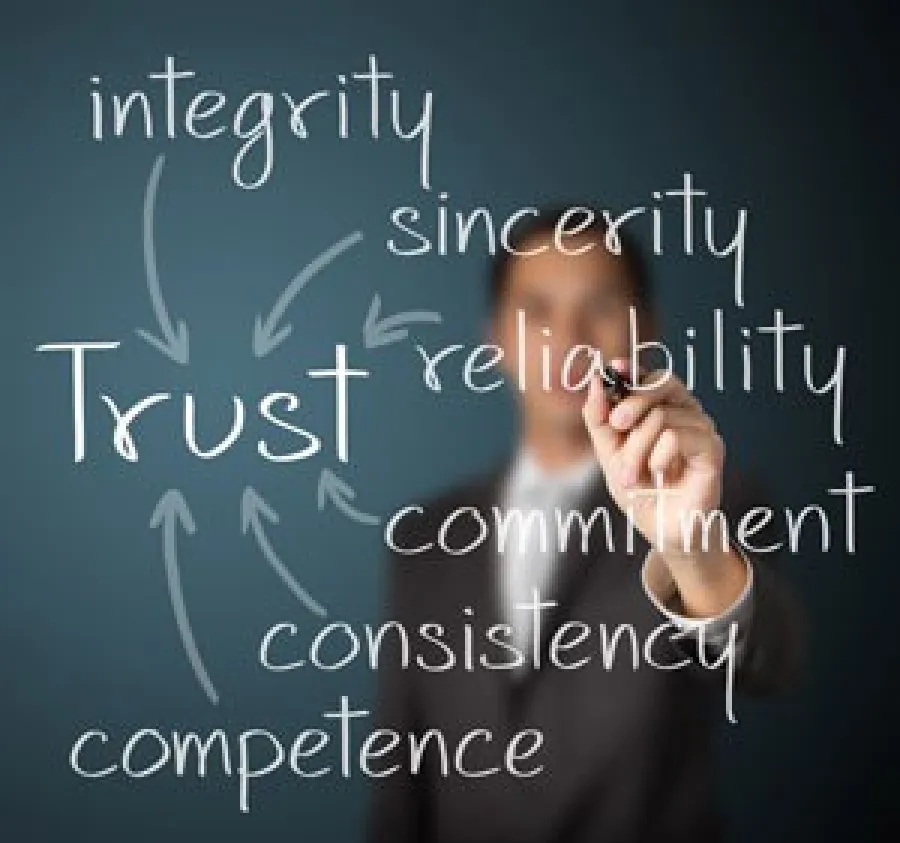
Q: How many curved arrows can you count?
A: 6